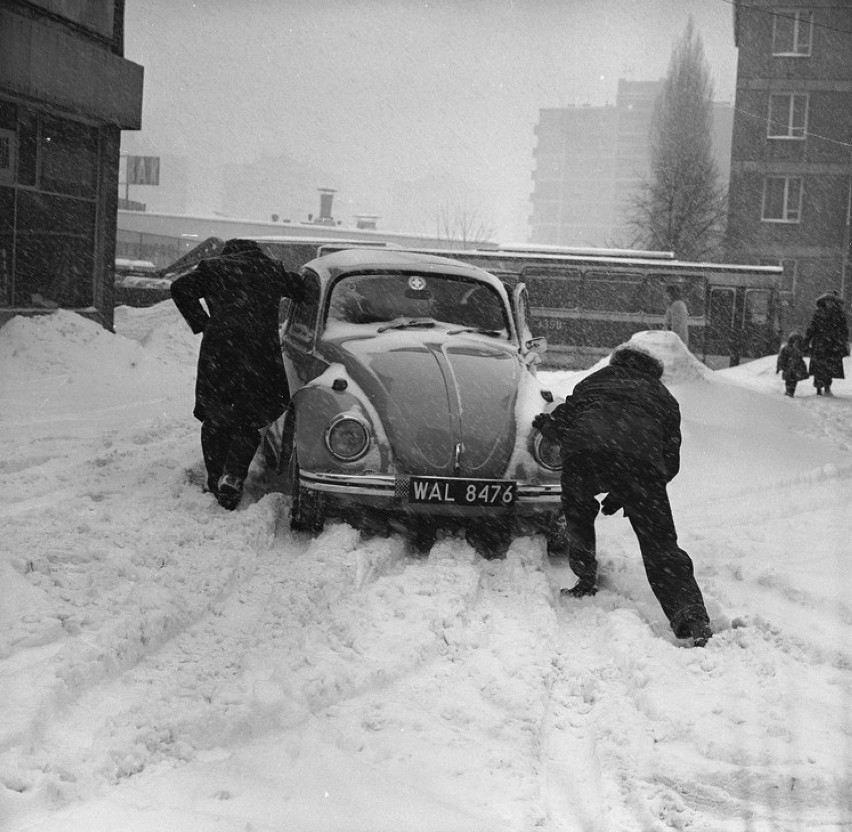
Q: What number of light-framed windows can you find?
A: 3